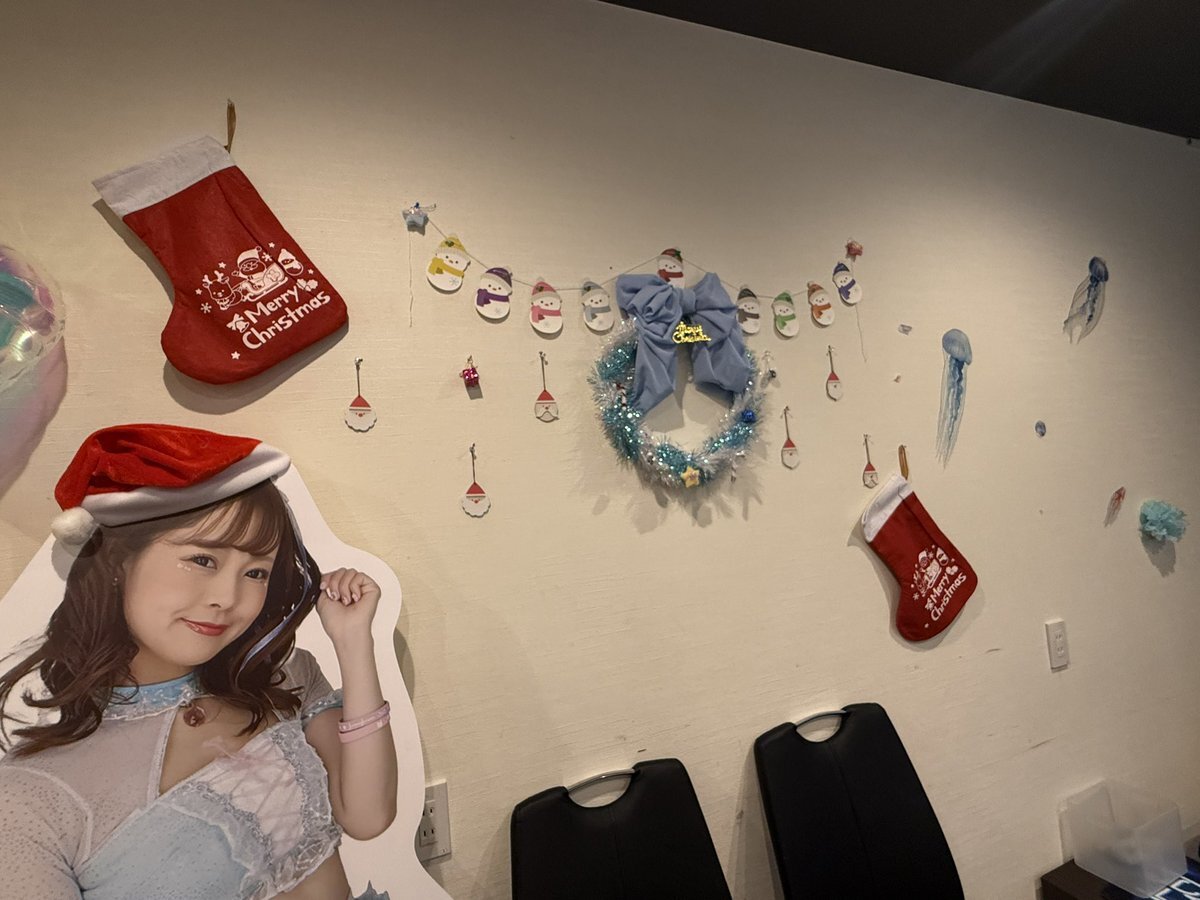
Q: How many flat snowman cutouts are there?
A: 9